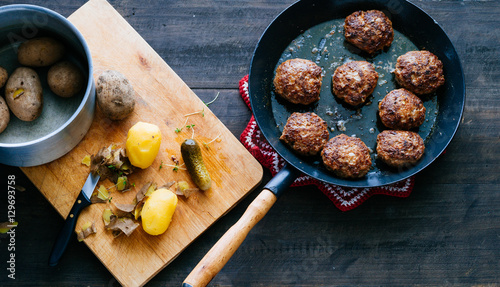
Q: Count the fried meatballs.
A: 8